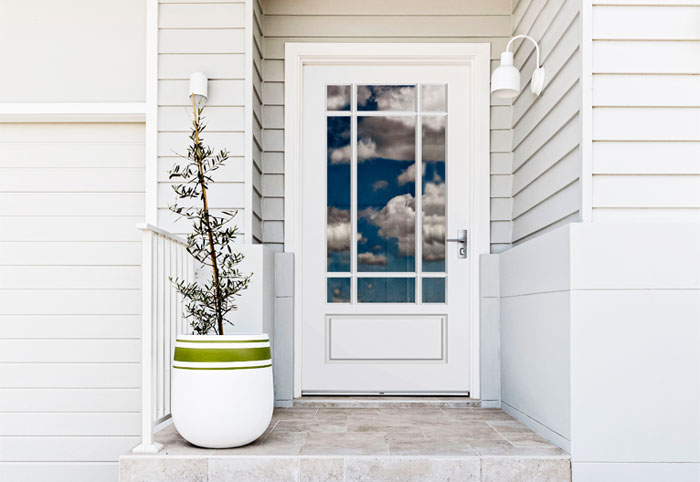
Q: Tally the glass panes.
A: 9